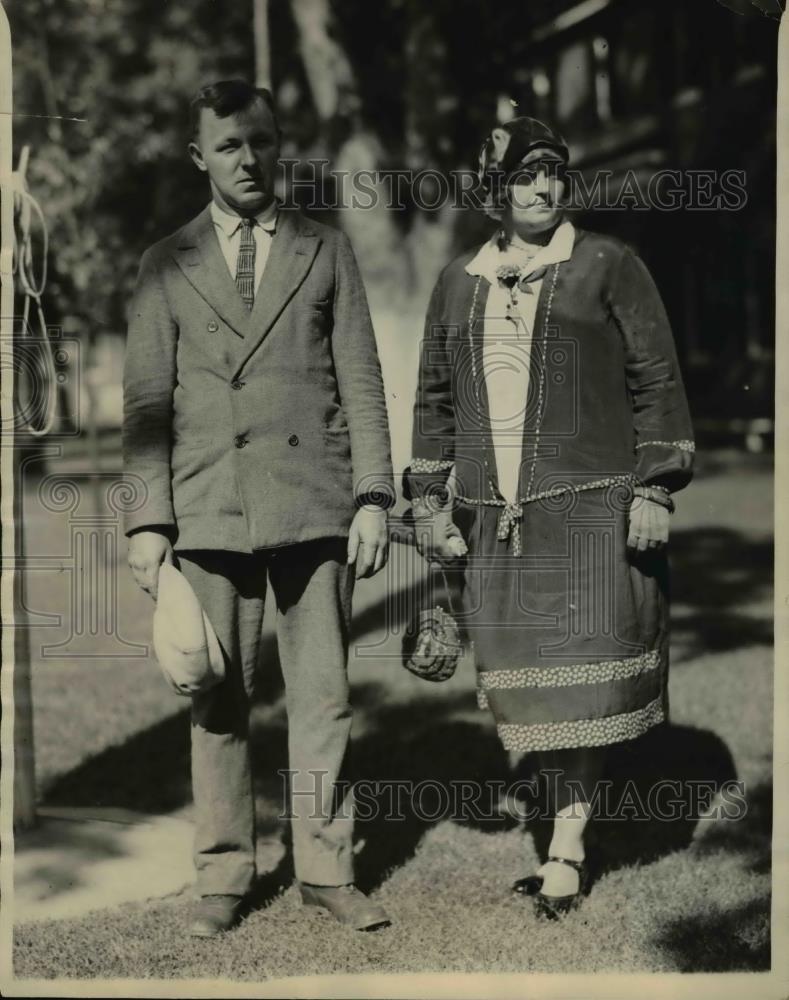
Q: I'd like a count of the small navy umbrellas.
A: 0